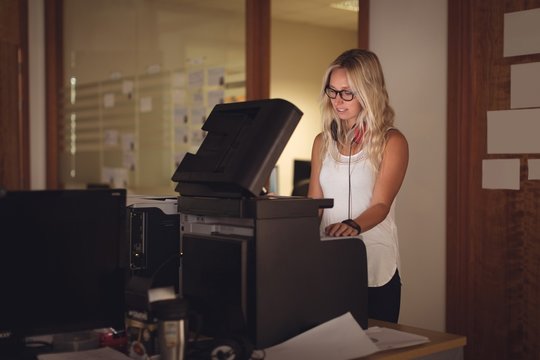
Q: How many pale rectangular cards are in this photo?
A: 5